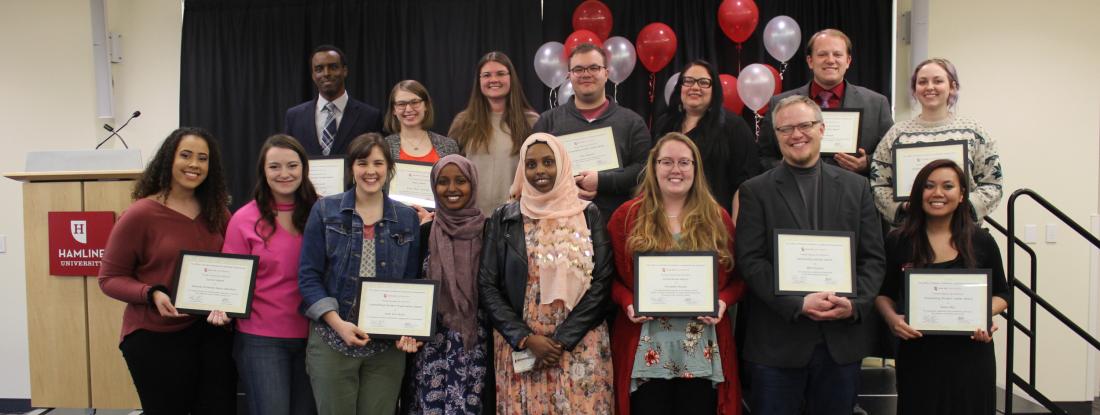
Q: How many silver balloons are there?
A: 6